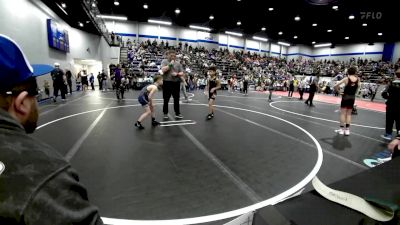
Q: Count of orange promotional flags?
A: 0